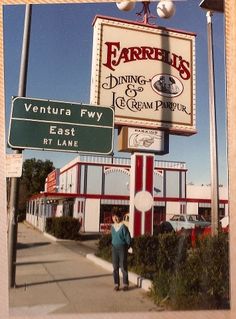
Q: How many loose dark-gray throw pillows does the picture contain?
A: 0